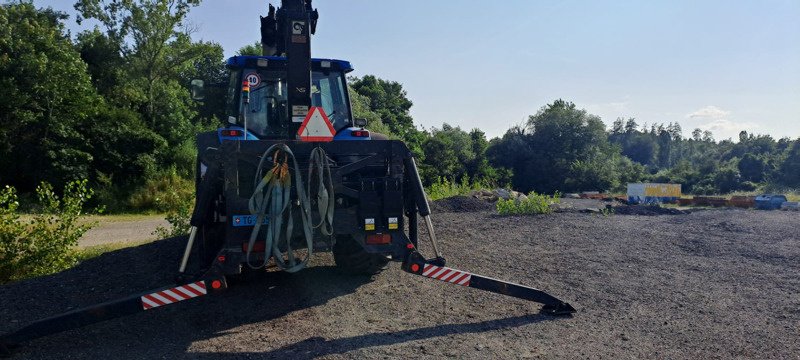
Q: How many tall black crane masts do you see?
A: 1